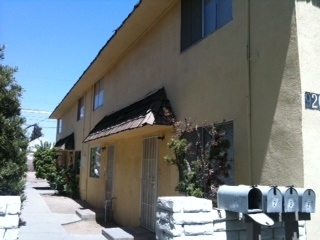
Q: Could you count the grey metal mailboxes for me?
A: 4